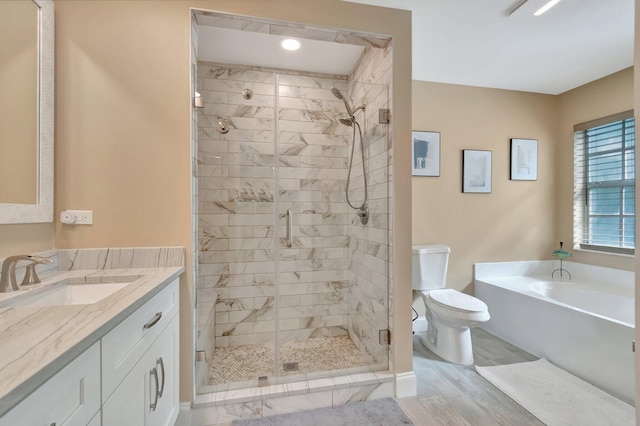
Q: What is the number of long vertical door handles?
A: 3